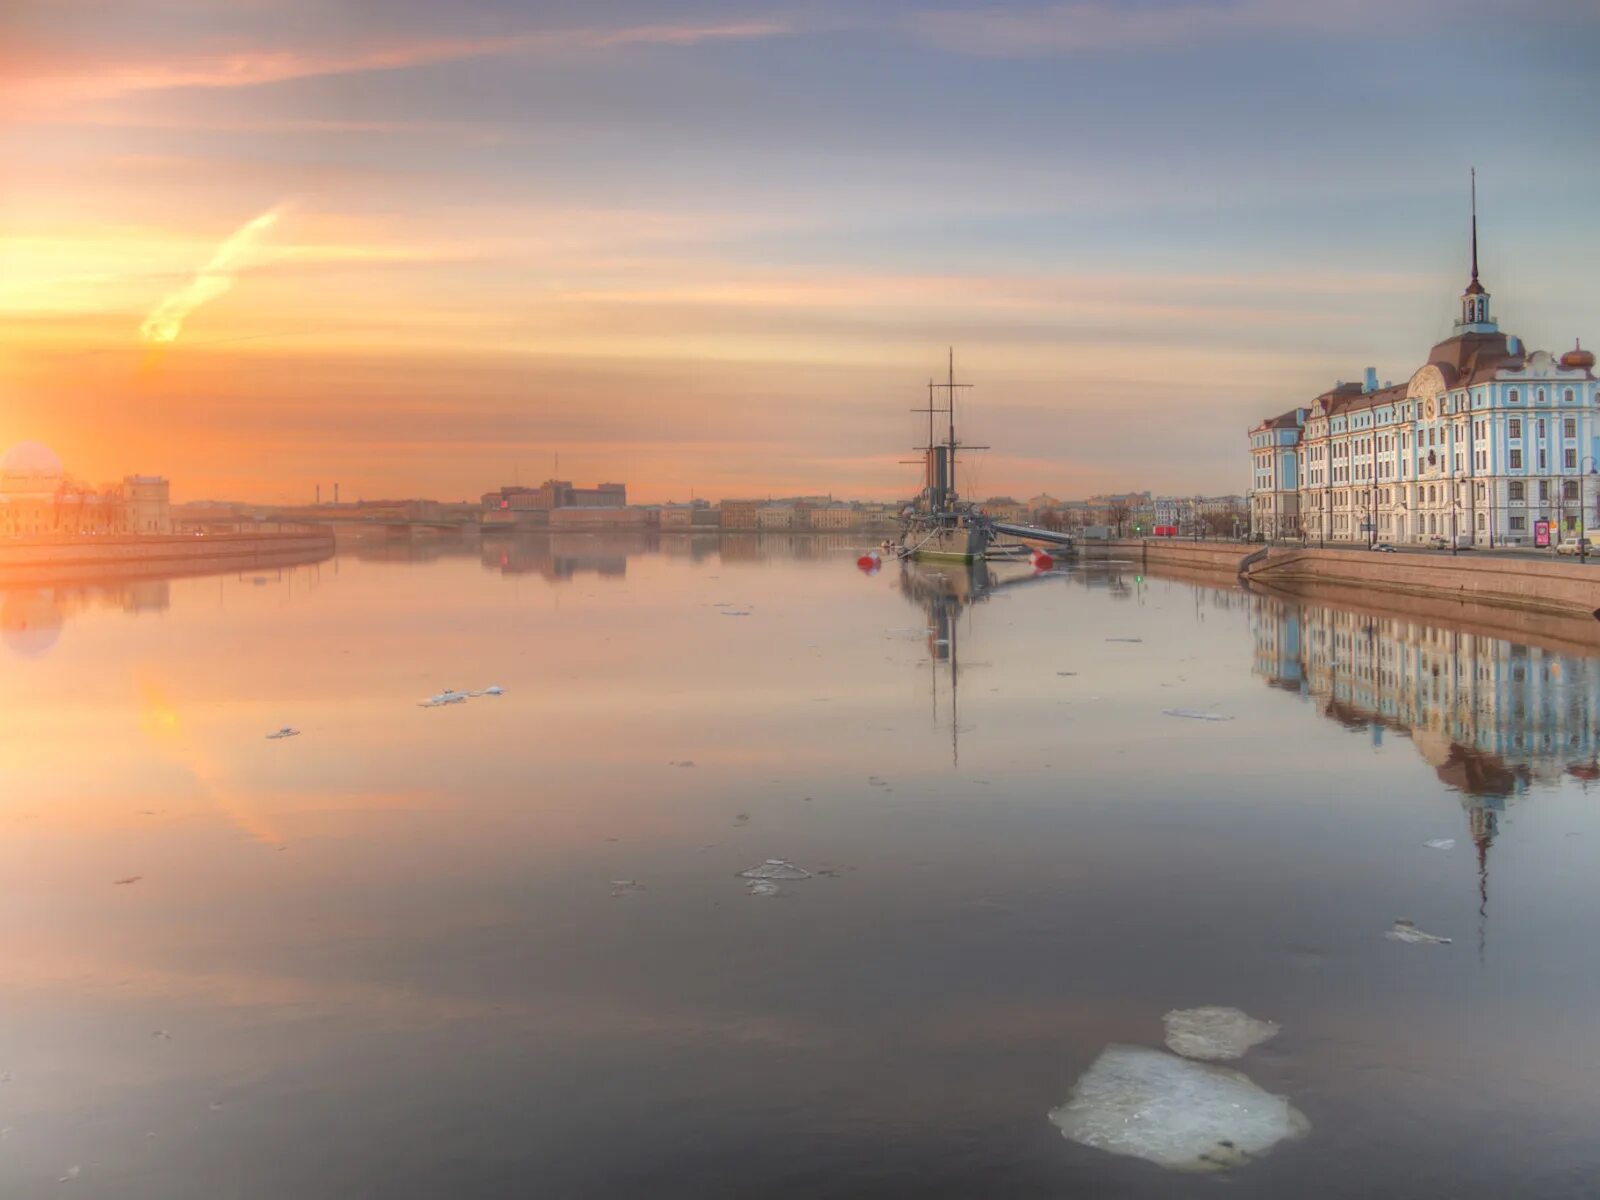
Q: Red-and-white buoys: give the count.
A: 2